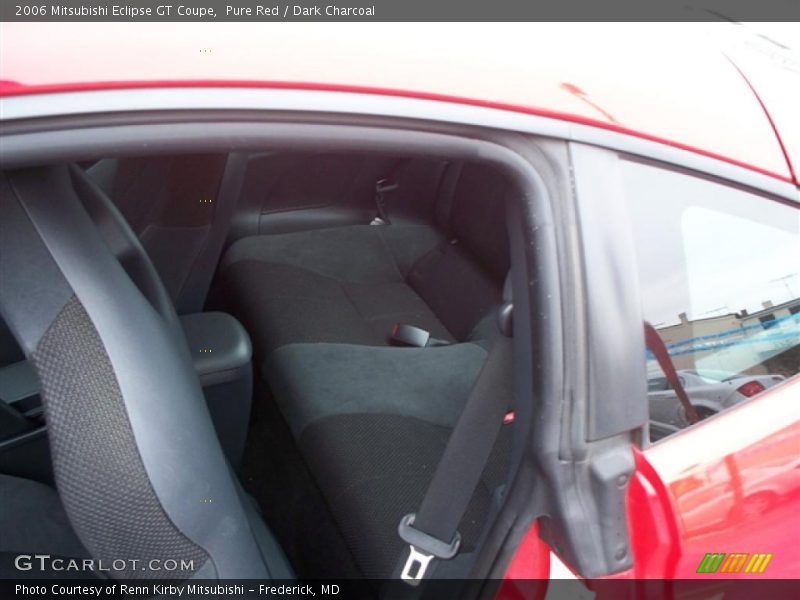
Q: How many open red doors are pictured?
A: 1